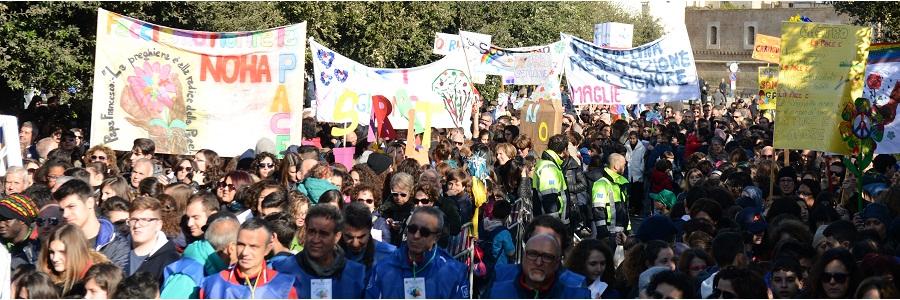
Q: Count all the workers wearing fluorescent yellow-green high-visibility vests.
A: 2